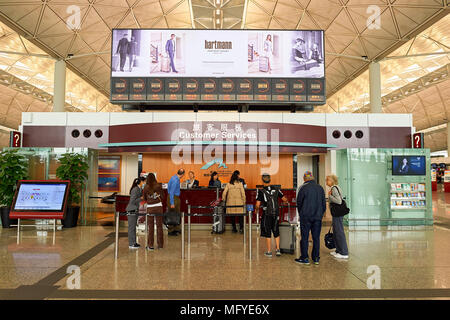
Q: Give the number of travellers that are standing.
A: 7